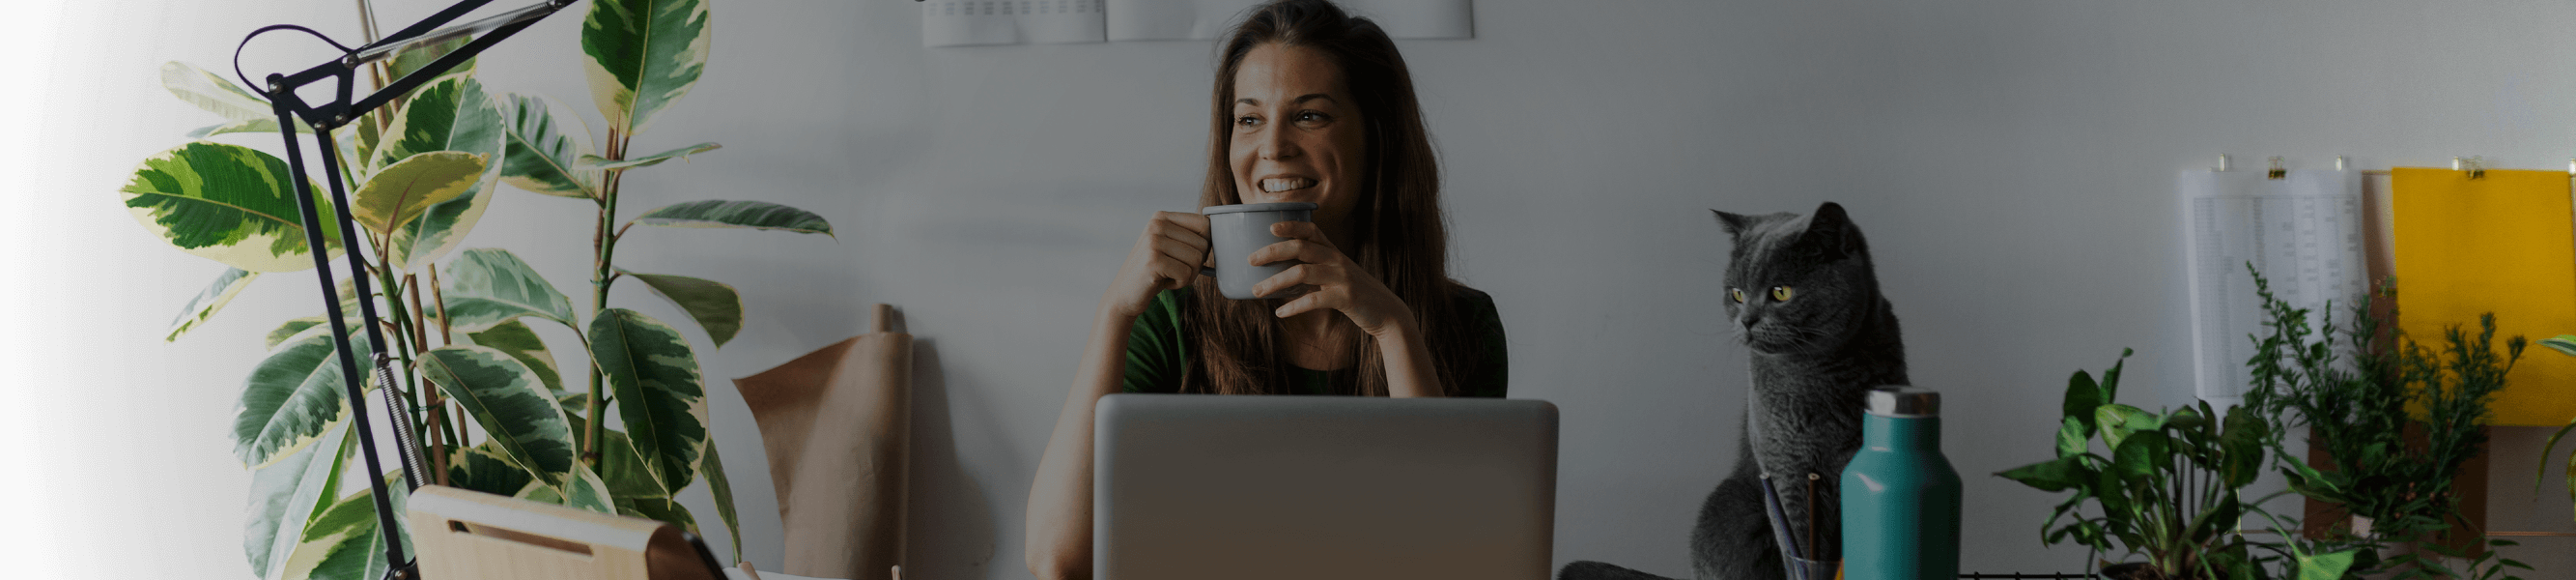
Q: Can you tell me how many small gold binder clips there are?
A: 2